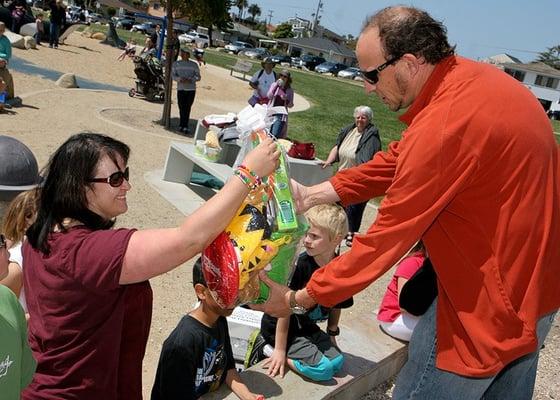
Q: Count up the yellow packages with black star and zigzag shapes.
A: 1